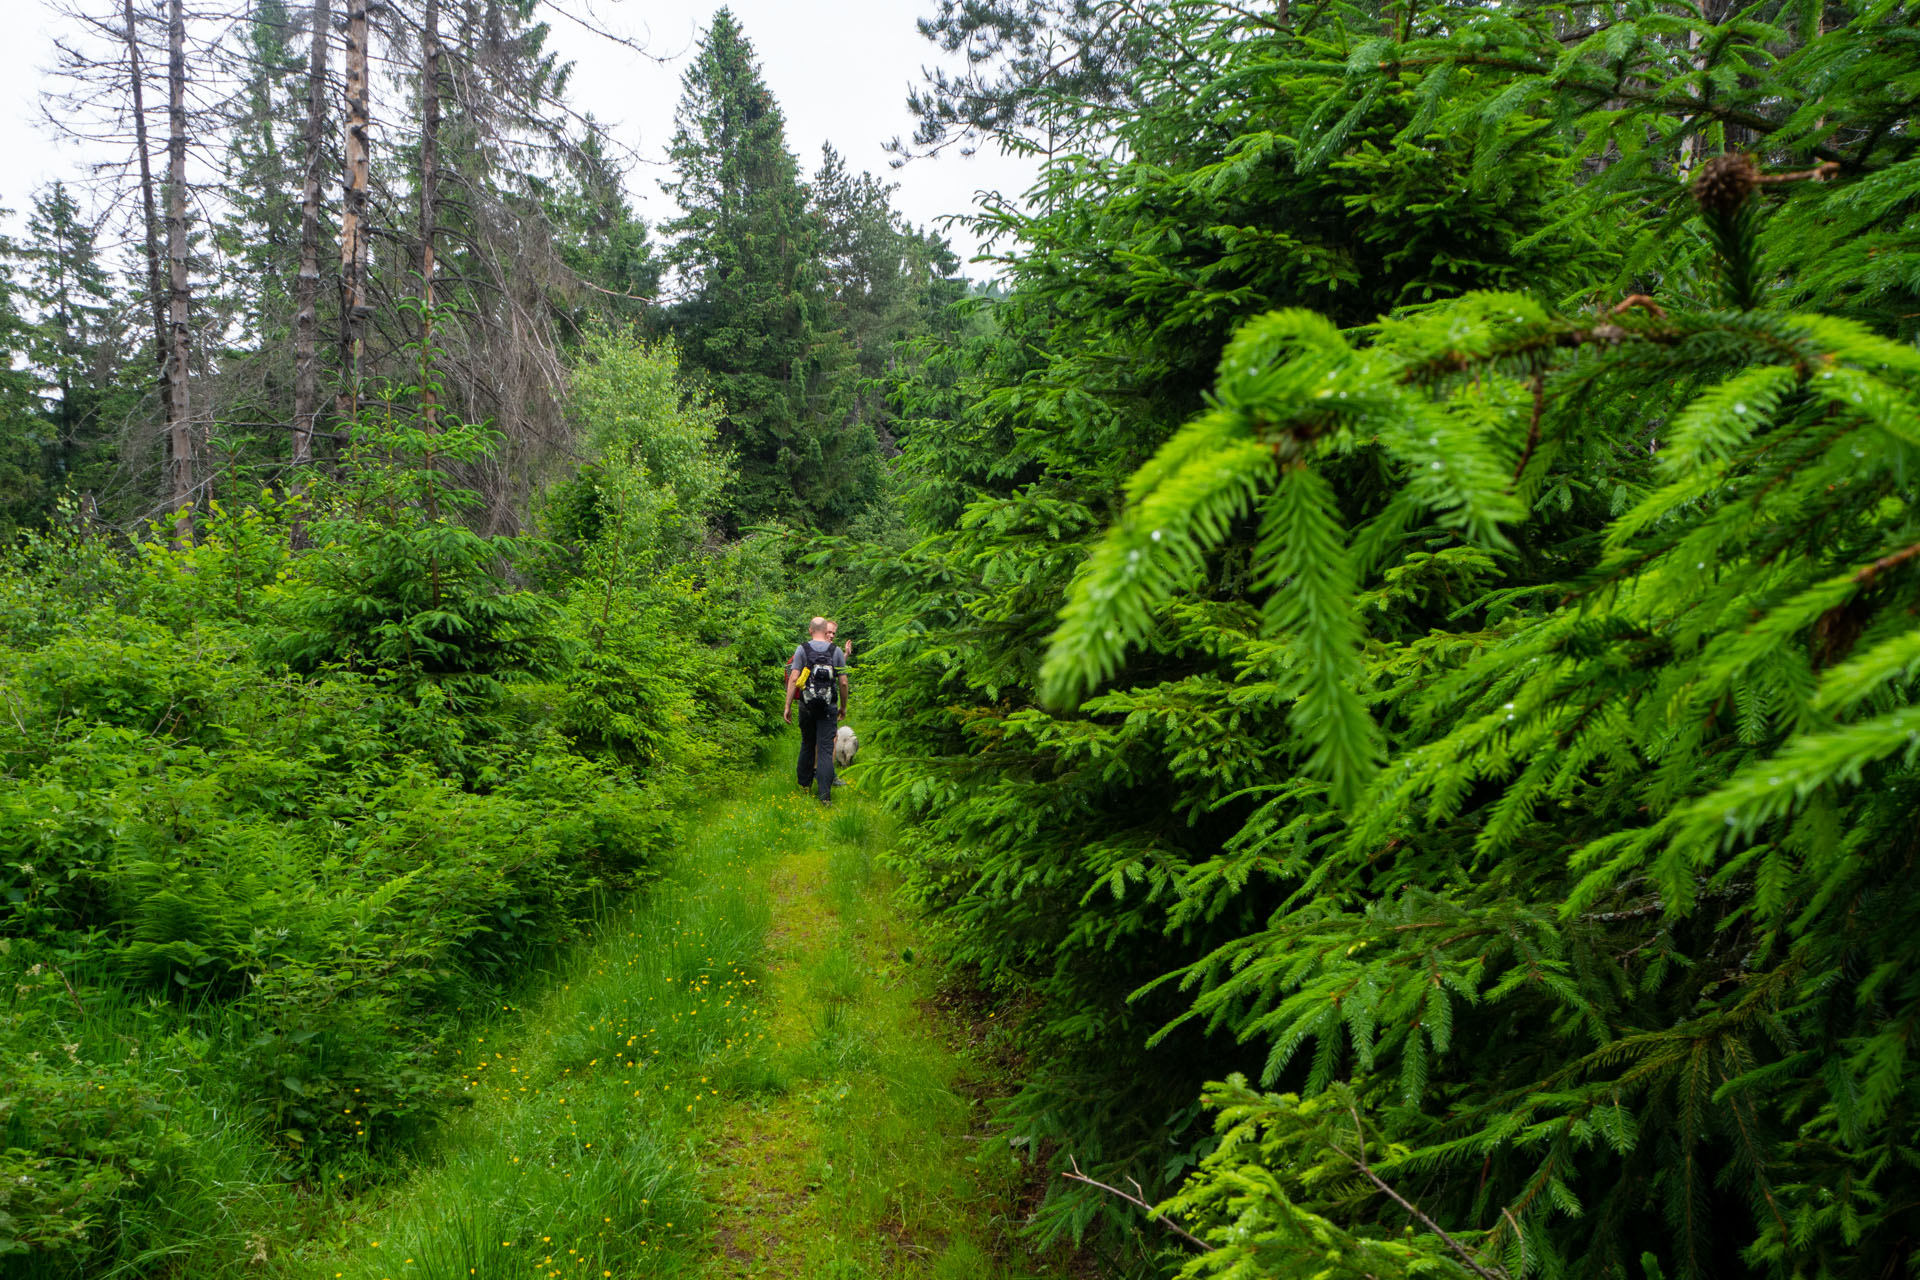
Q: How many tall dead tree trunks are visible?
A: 5